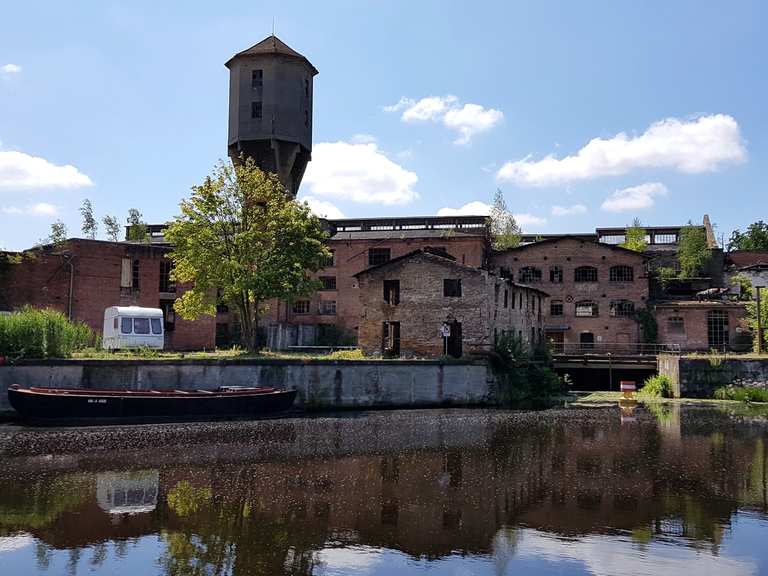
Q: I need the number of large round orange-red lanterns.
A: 0